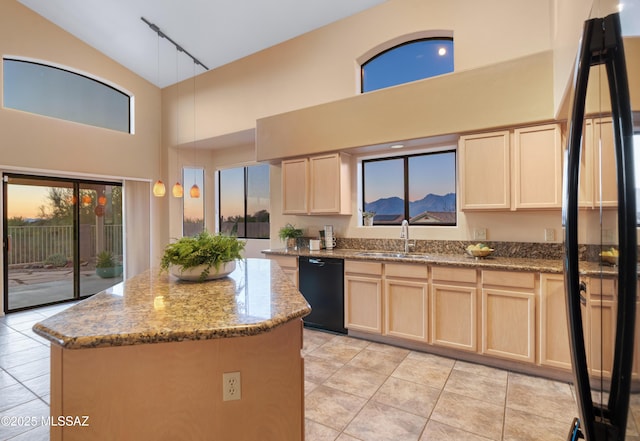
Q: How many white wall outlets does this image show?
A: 3